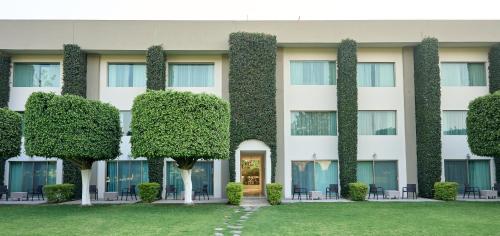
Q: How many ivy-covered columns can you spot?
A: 7